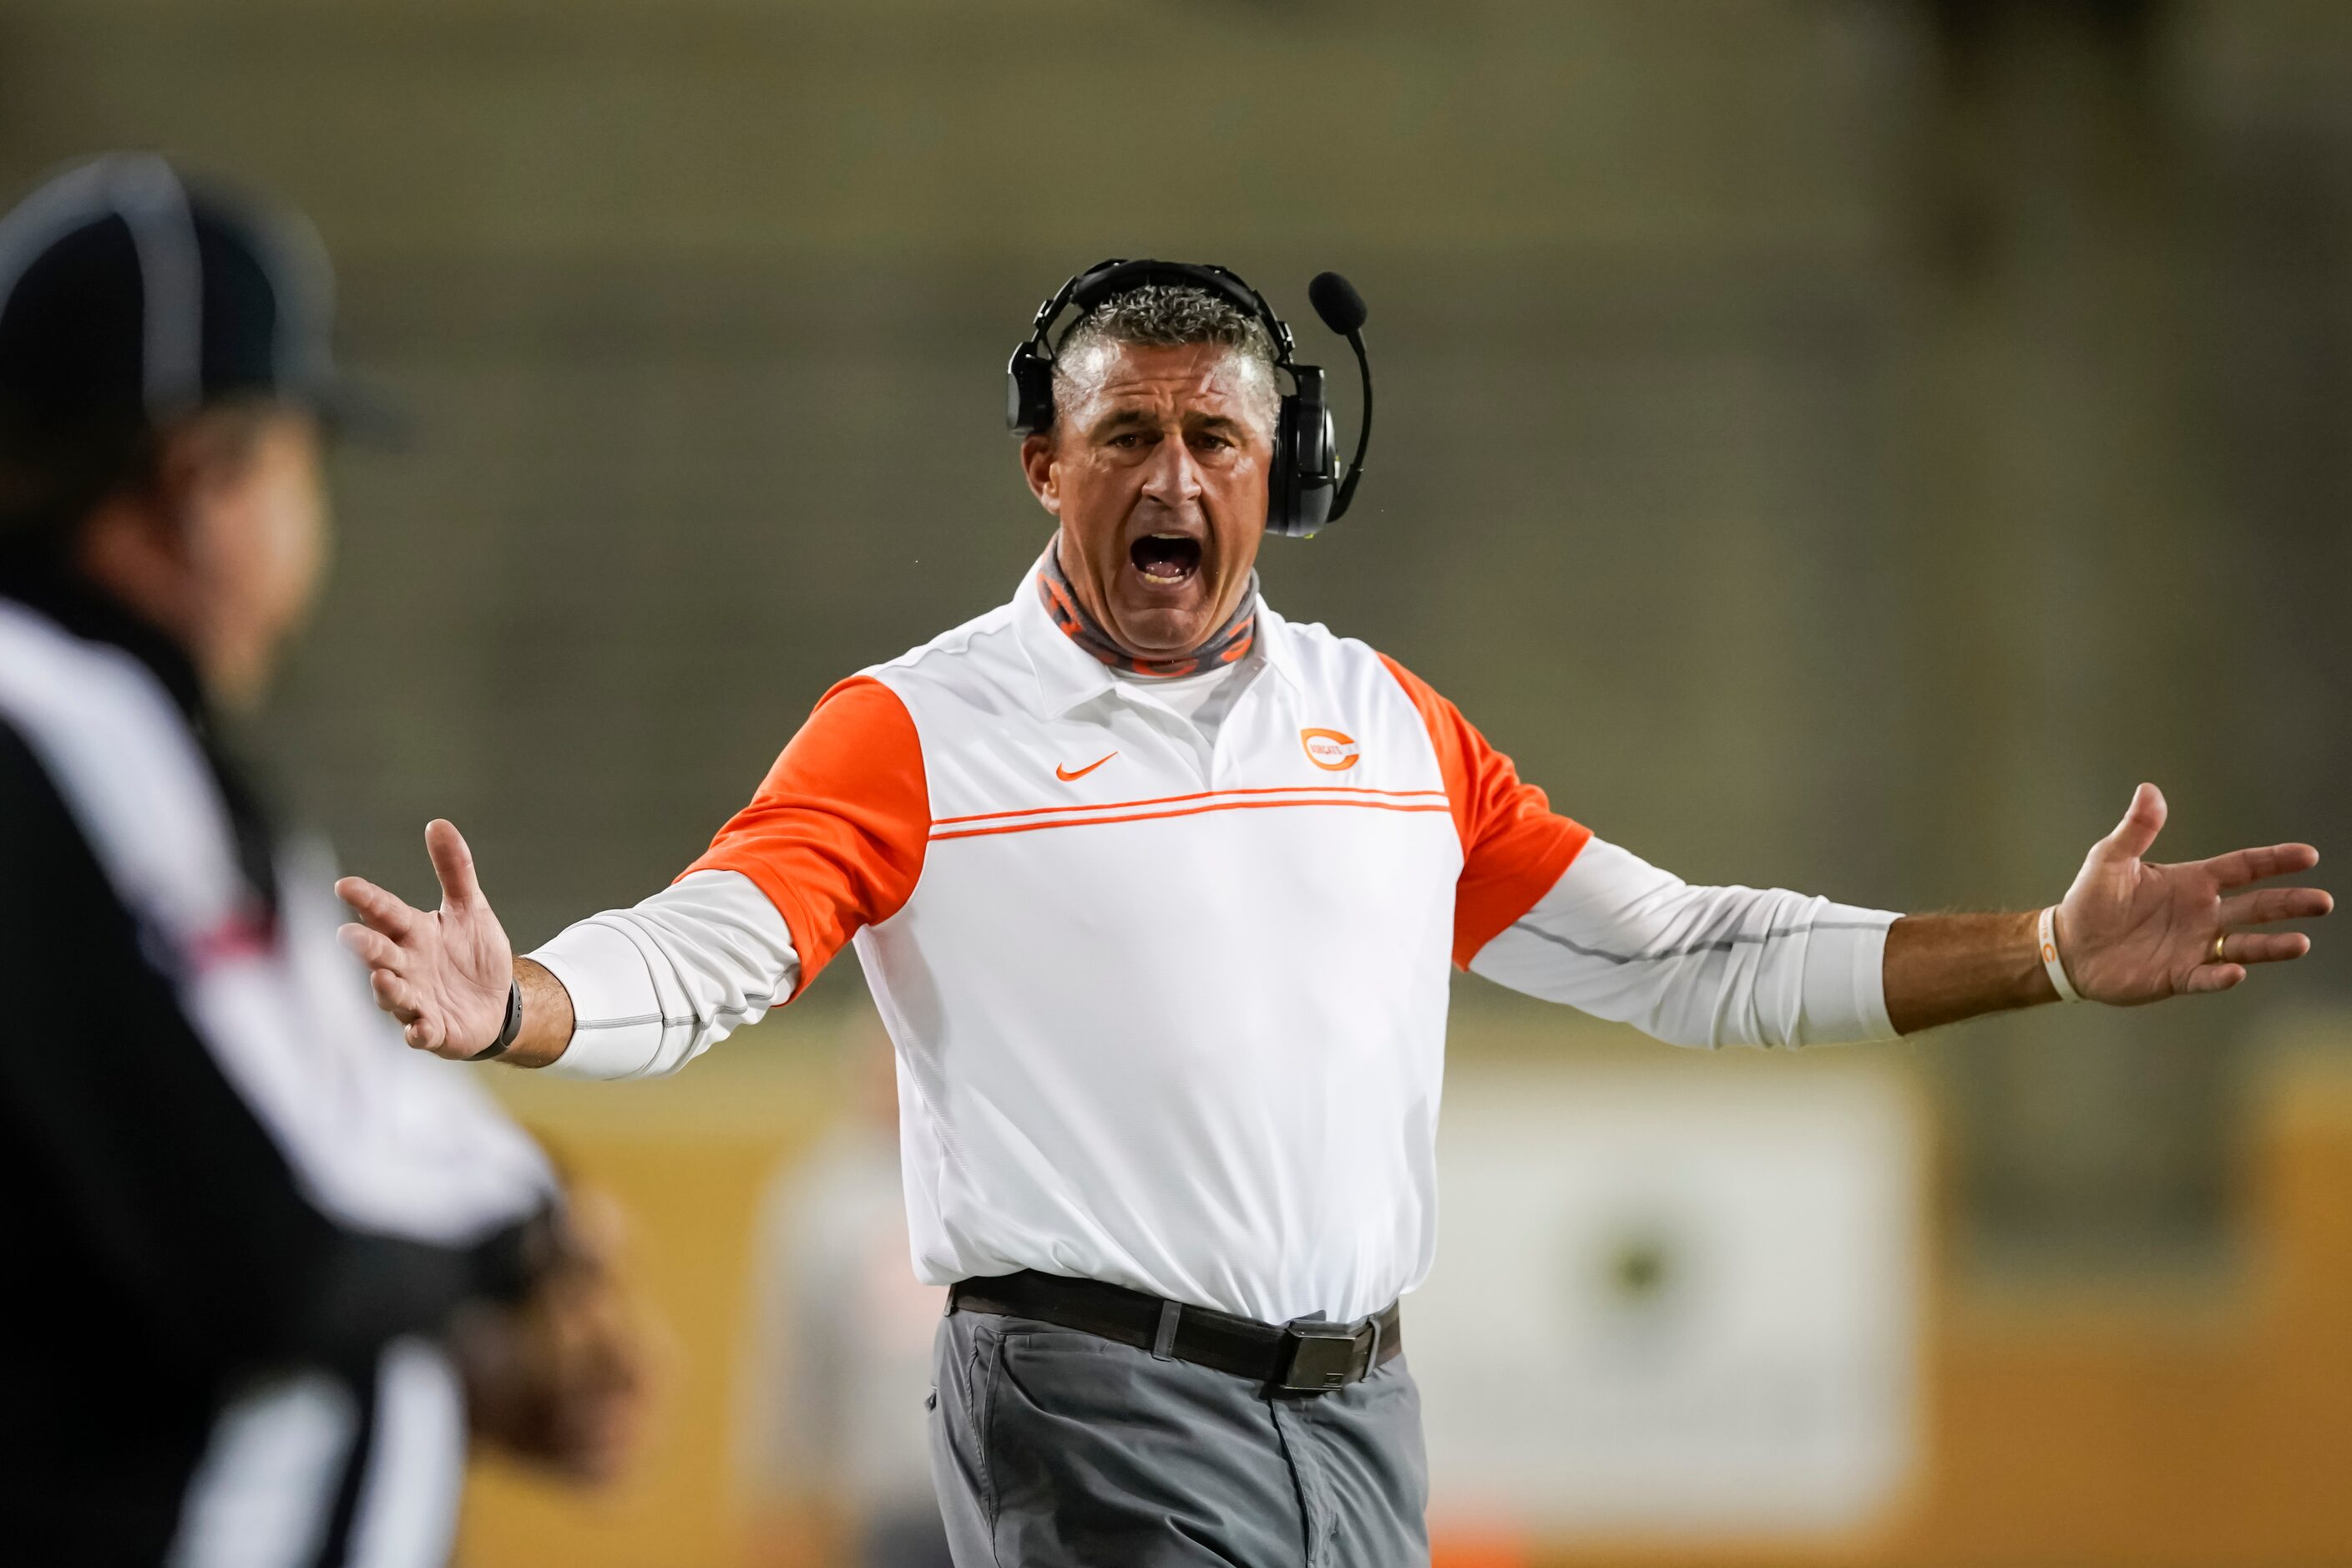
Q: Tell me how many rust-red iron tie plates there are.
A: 0